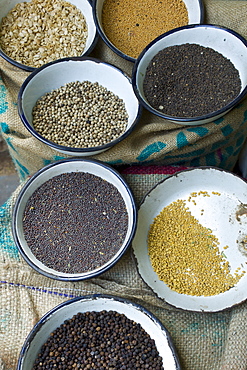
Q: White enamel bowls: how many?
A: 7